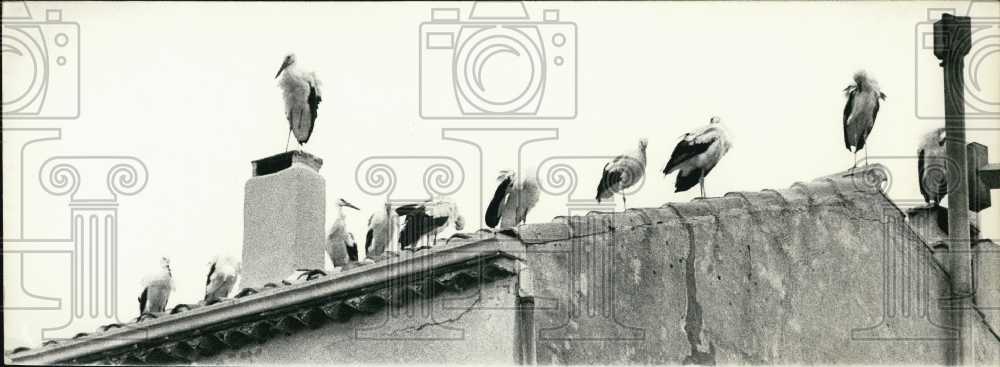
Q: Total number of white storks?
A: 11